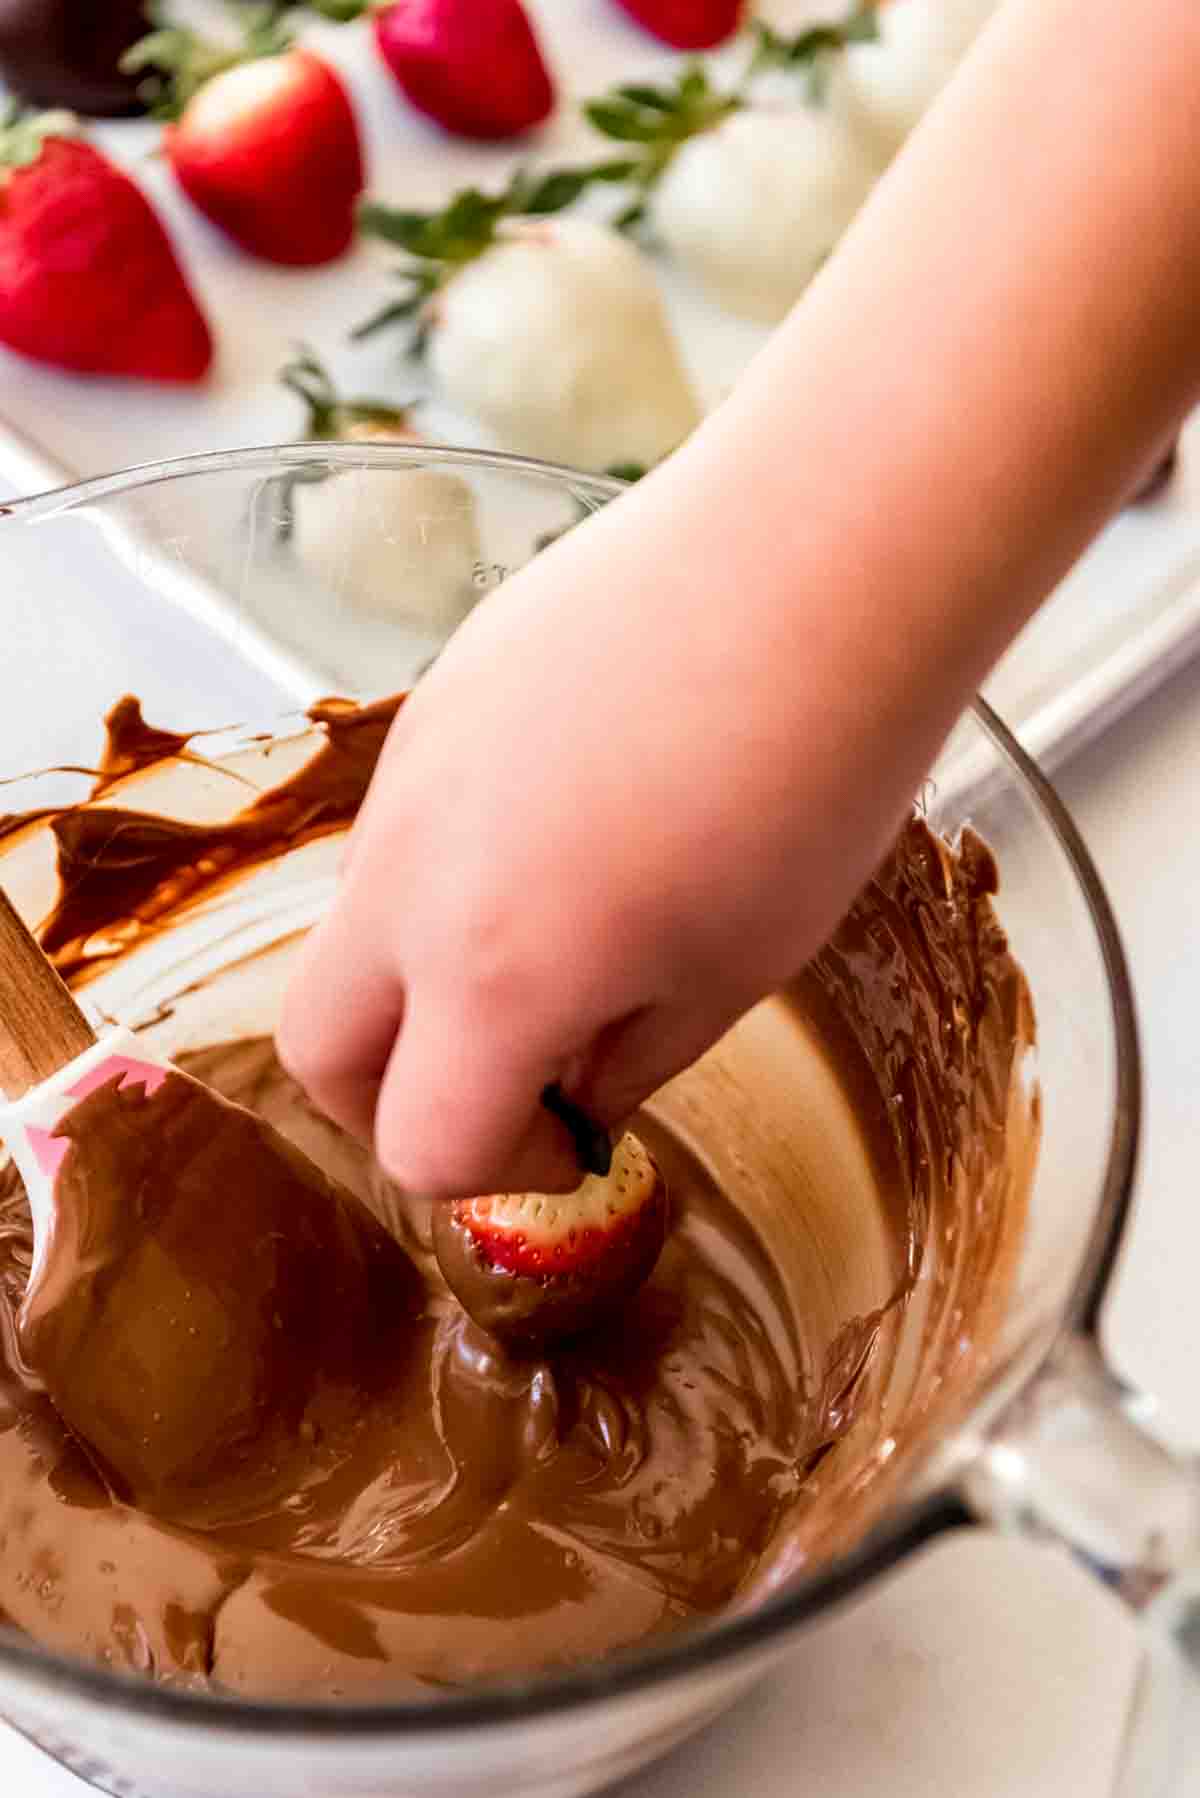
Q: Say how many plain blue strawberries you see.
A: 0